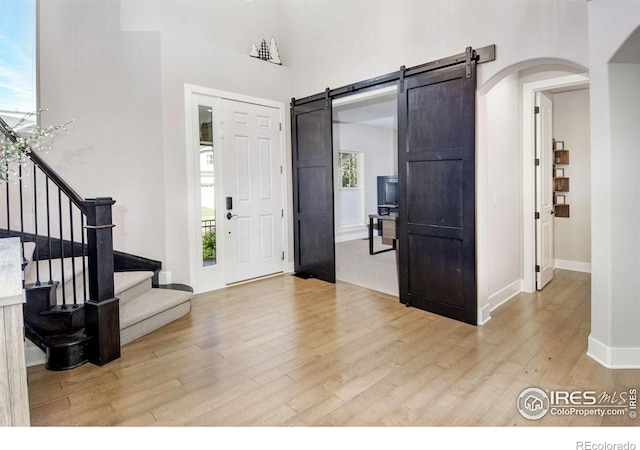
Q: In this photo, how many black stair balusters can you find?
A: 7